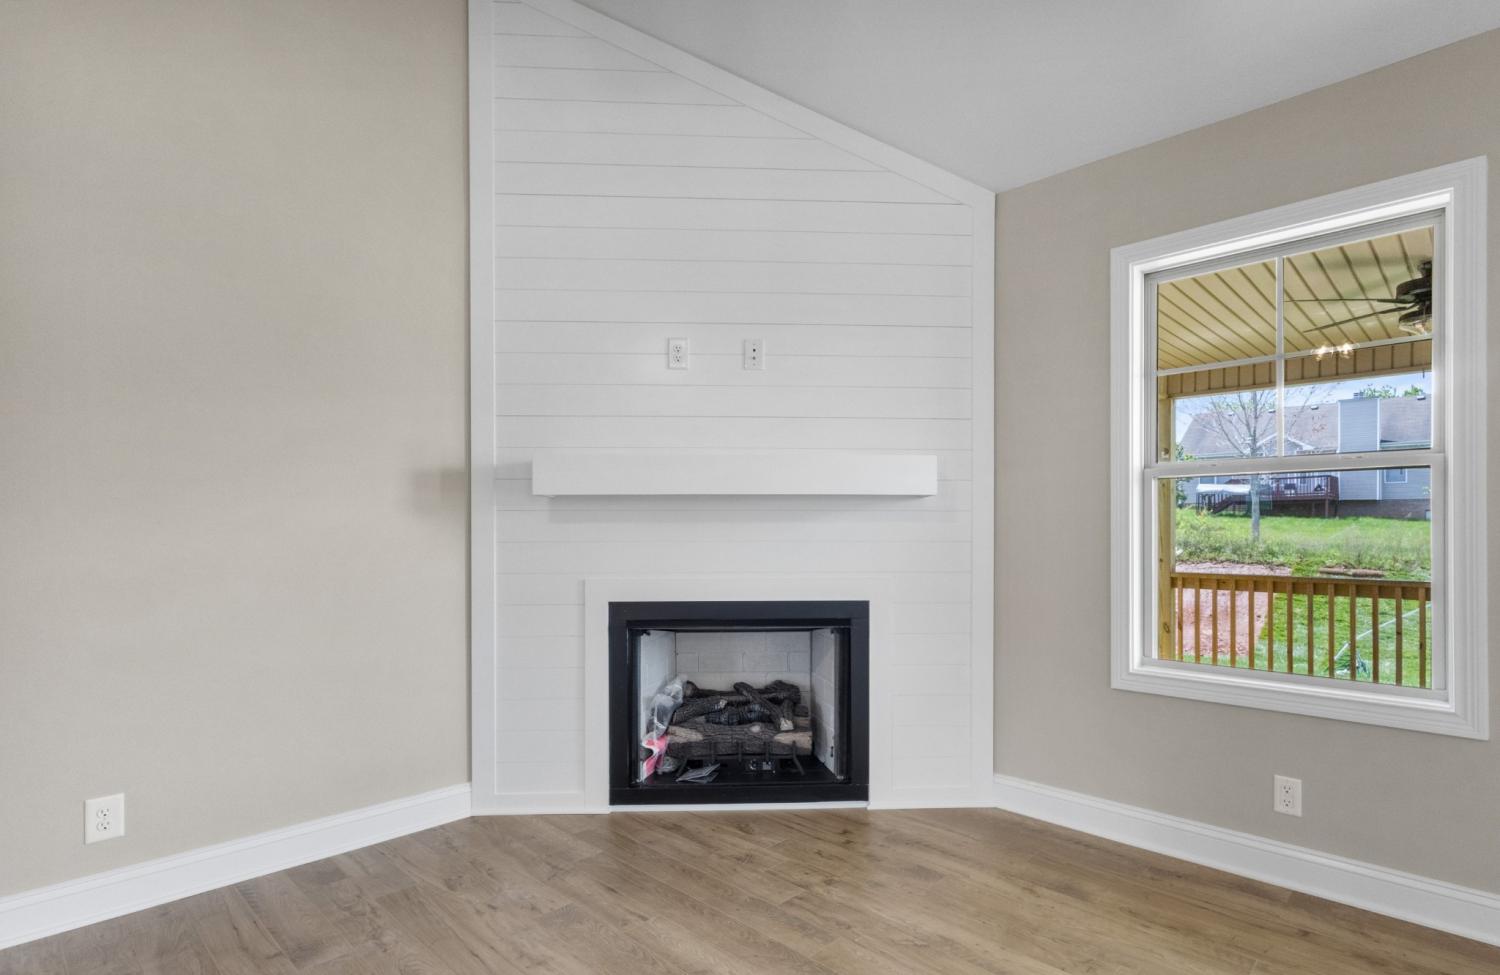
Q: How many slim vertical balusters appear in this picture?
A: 13